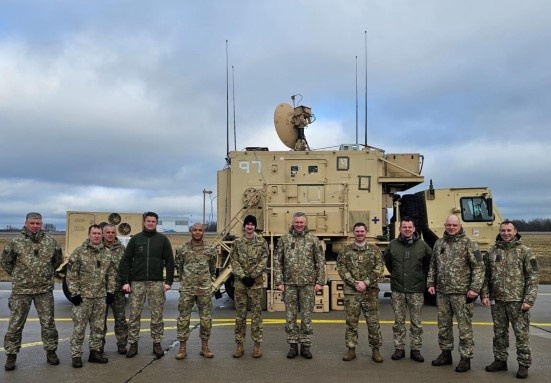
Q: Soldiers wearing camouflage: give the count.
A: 11